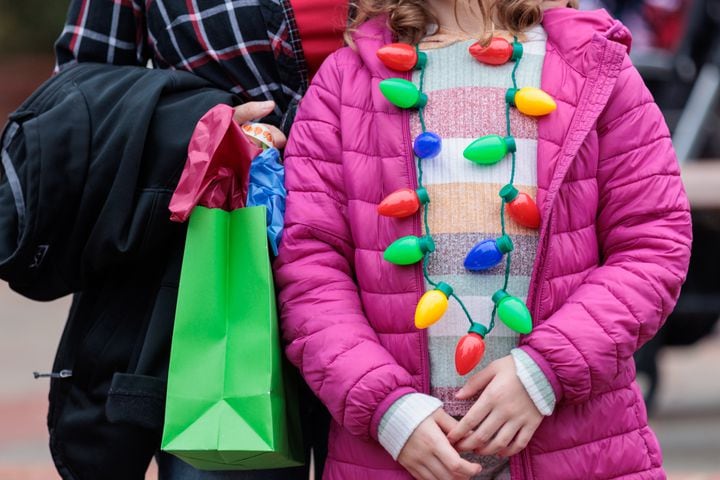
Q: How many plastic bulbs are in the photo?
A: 13